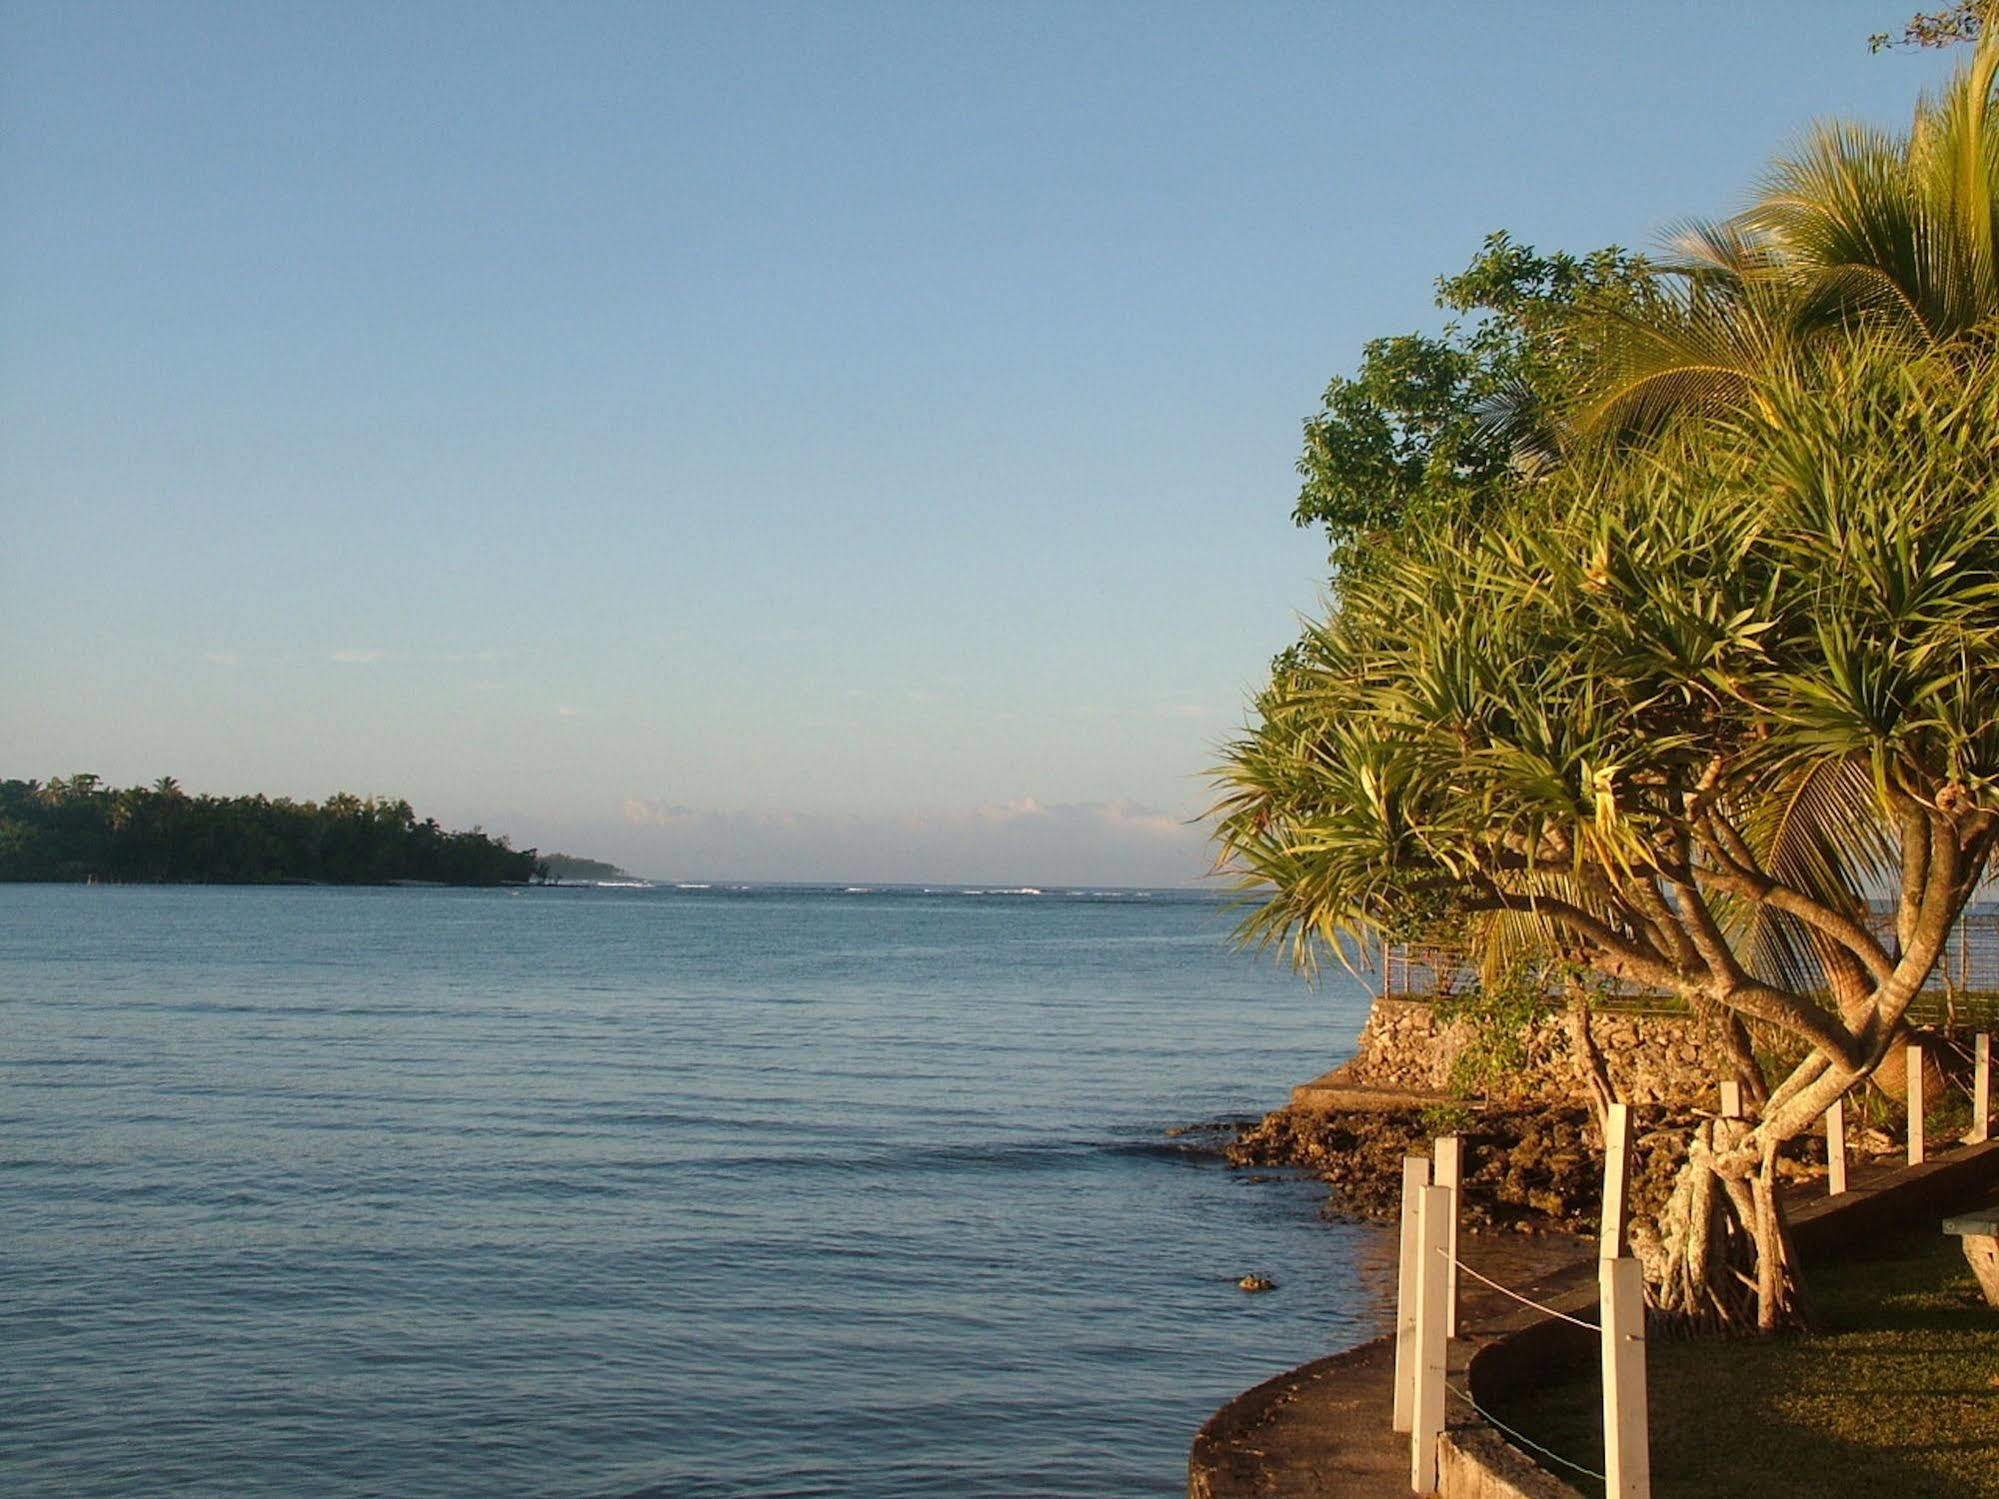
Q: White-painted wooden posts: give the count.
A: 9